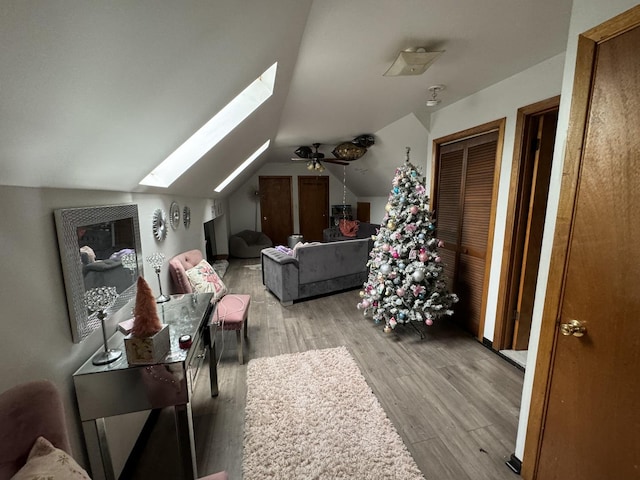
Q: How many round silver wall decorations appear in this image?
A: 3